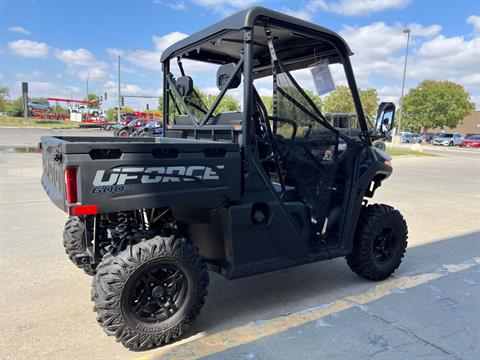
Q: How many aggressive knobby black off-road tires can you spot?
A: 3